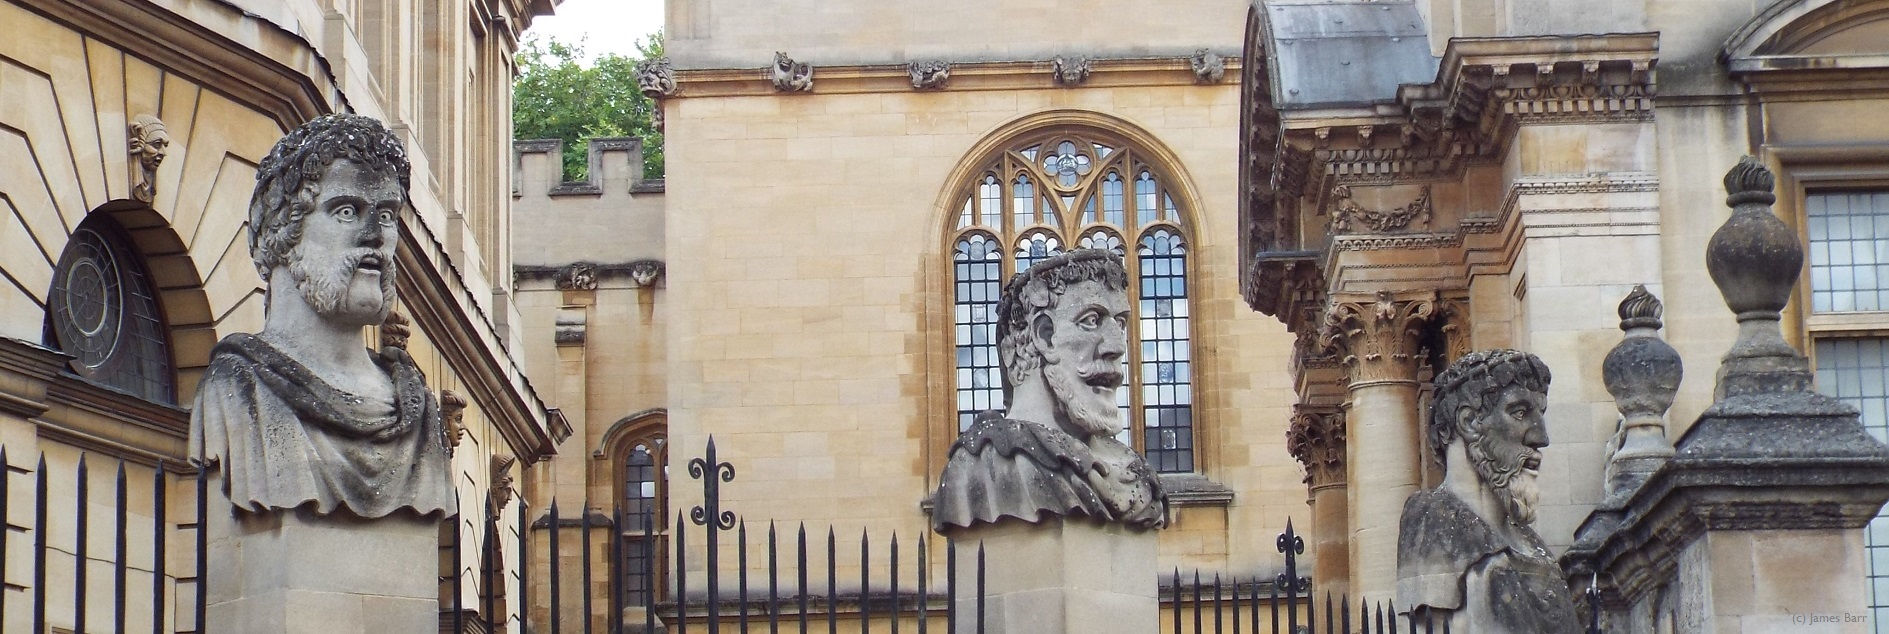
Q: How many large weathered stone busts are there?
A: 3